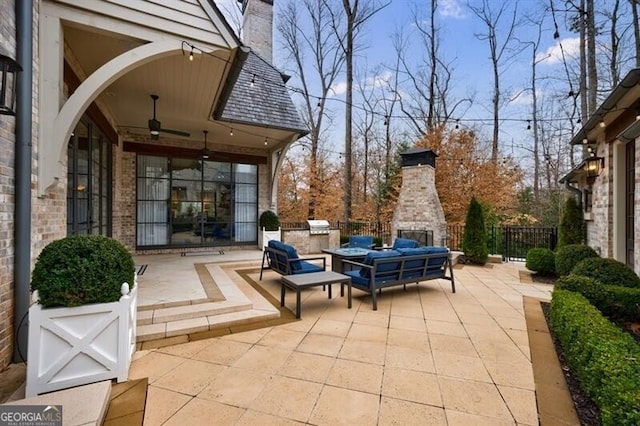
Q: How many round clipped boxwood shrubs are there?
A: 5